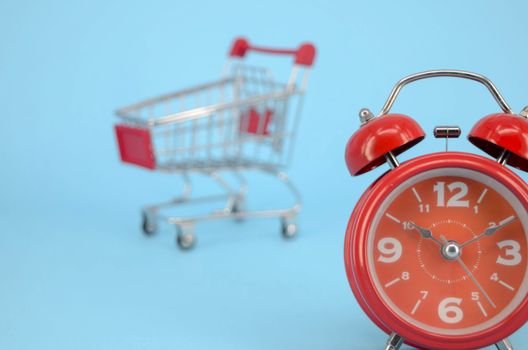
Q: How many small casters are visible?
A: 4